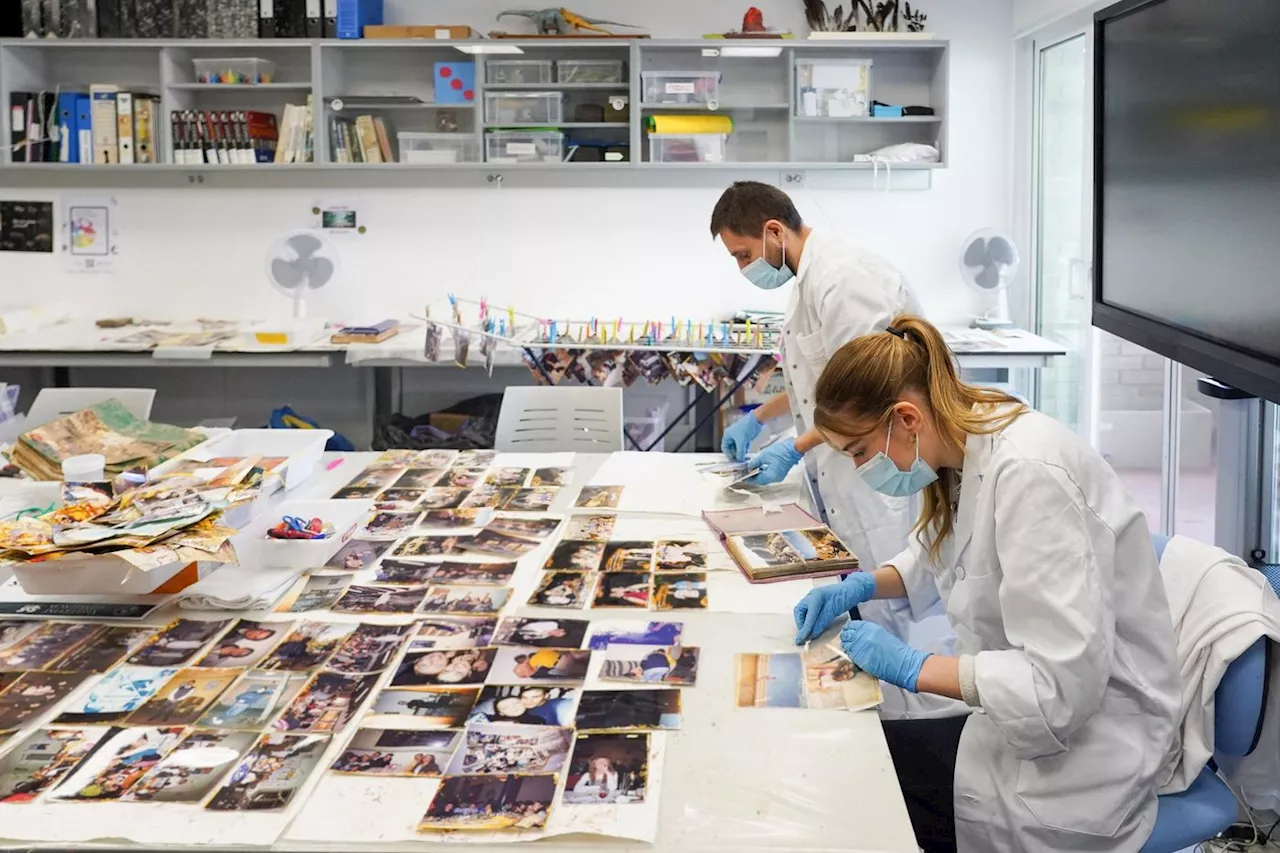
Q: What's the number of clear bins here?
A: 9